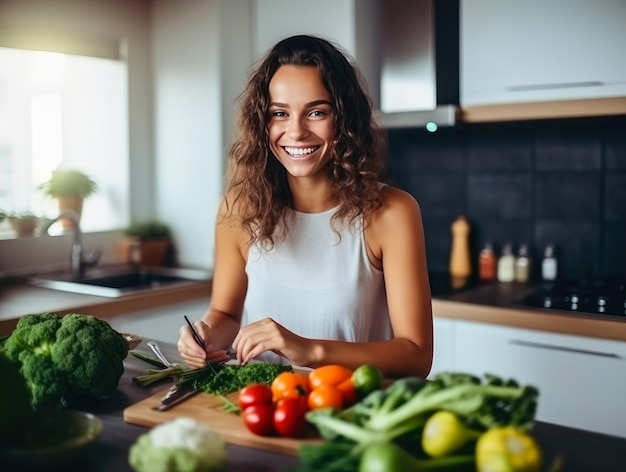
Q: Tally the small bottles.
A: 4